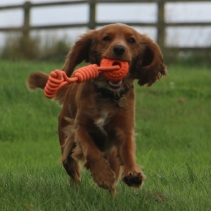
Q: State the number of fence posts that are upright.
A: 3